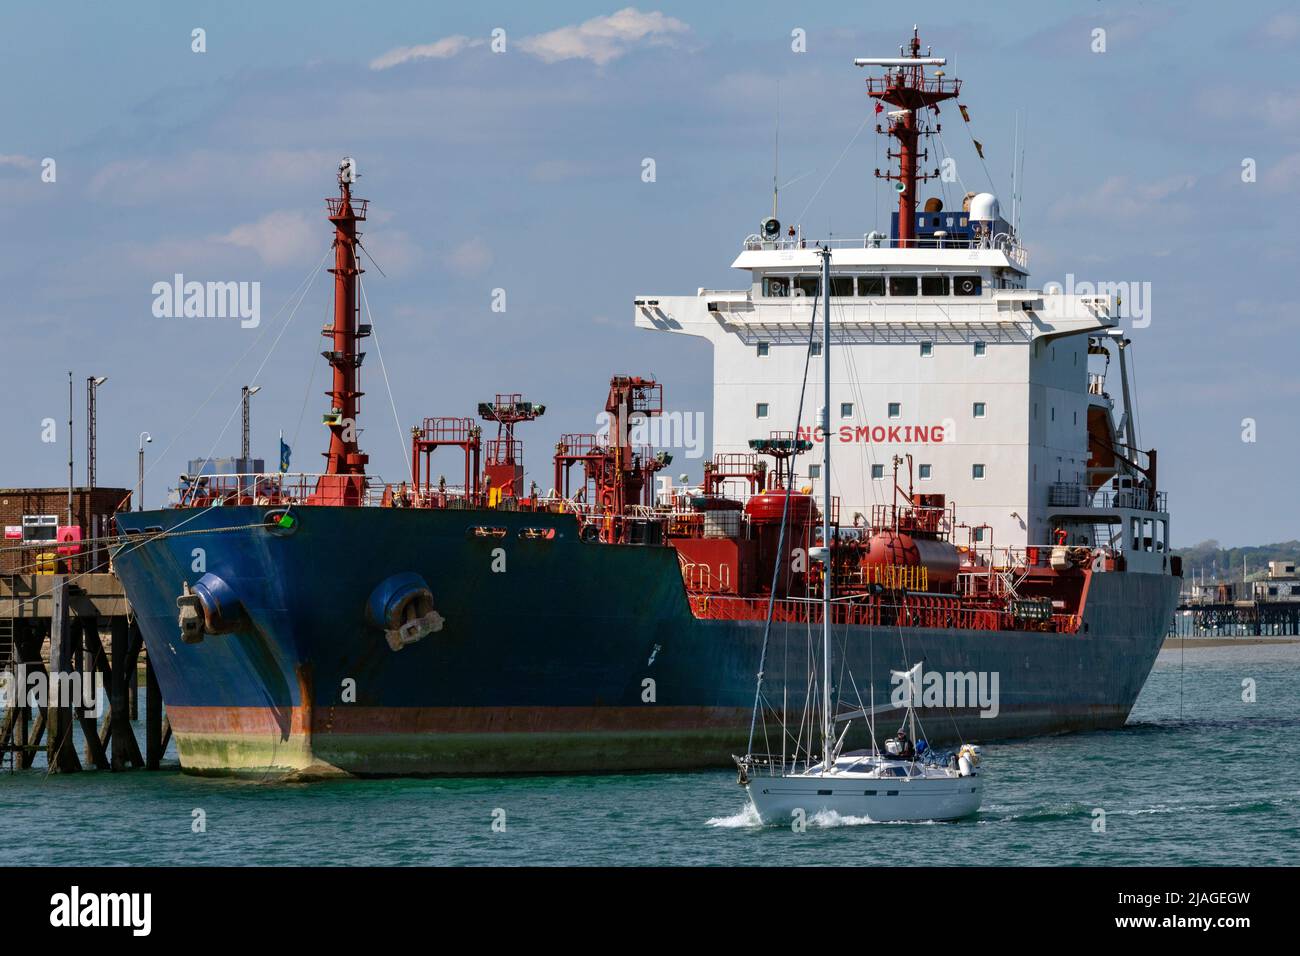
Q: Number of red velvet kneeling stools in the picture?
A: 0